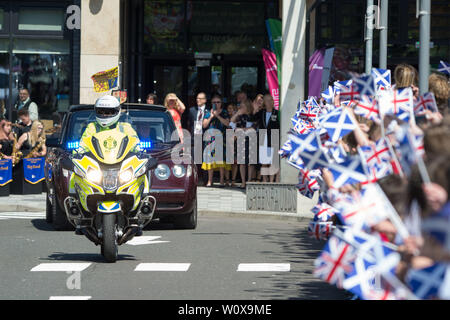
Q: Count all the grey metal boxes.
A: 1